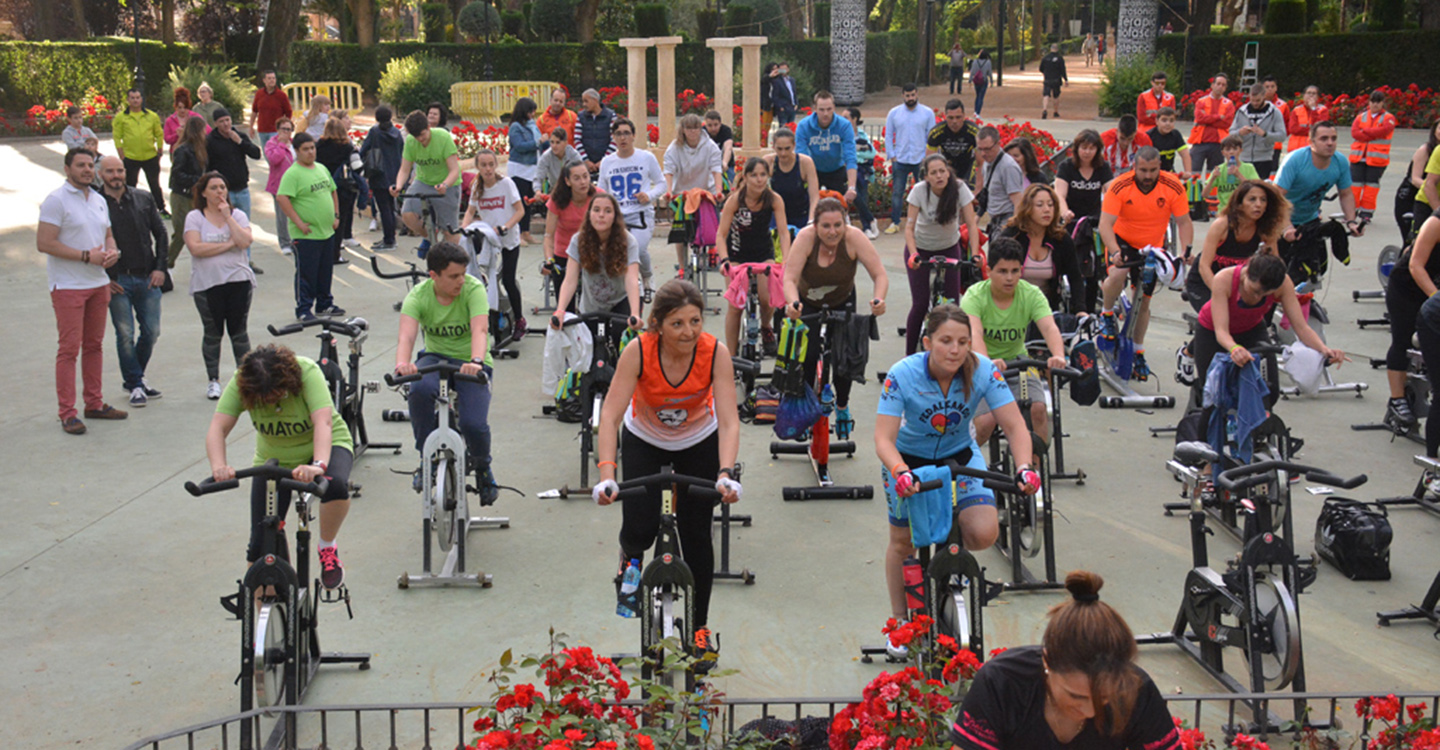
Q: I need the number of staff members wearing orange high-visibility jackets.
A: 5